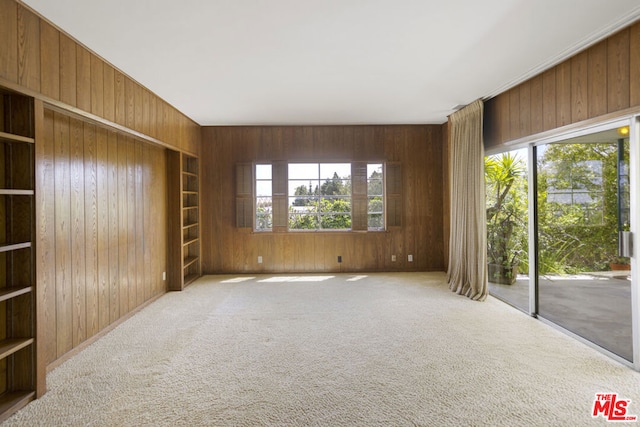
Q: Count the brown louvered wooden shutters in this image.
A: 4